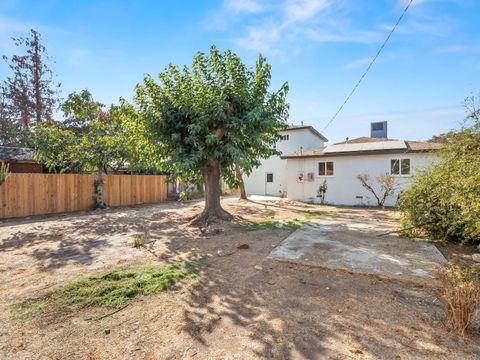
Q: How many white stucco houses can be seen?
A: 1